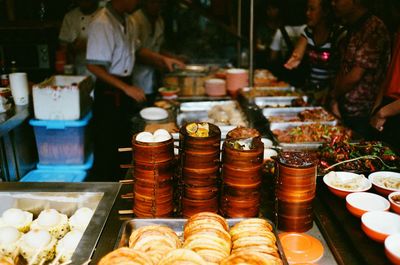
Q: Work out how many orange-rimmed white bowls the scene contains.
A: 6